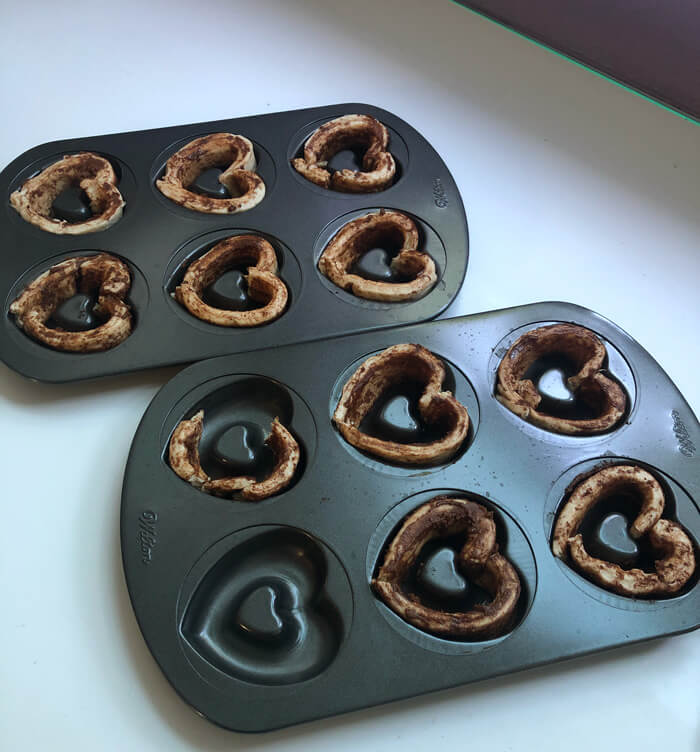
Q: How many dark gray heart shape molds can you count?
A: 12